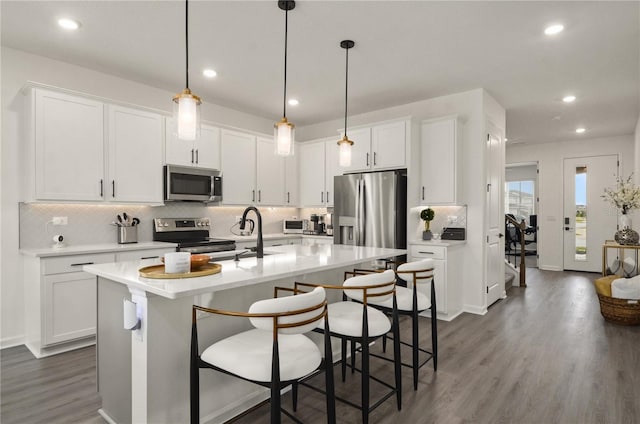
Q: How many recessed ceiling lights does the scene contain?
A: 6